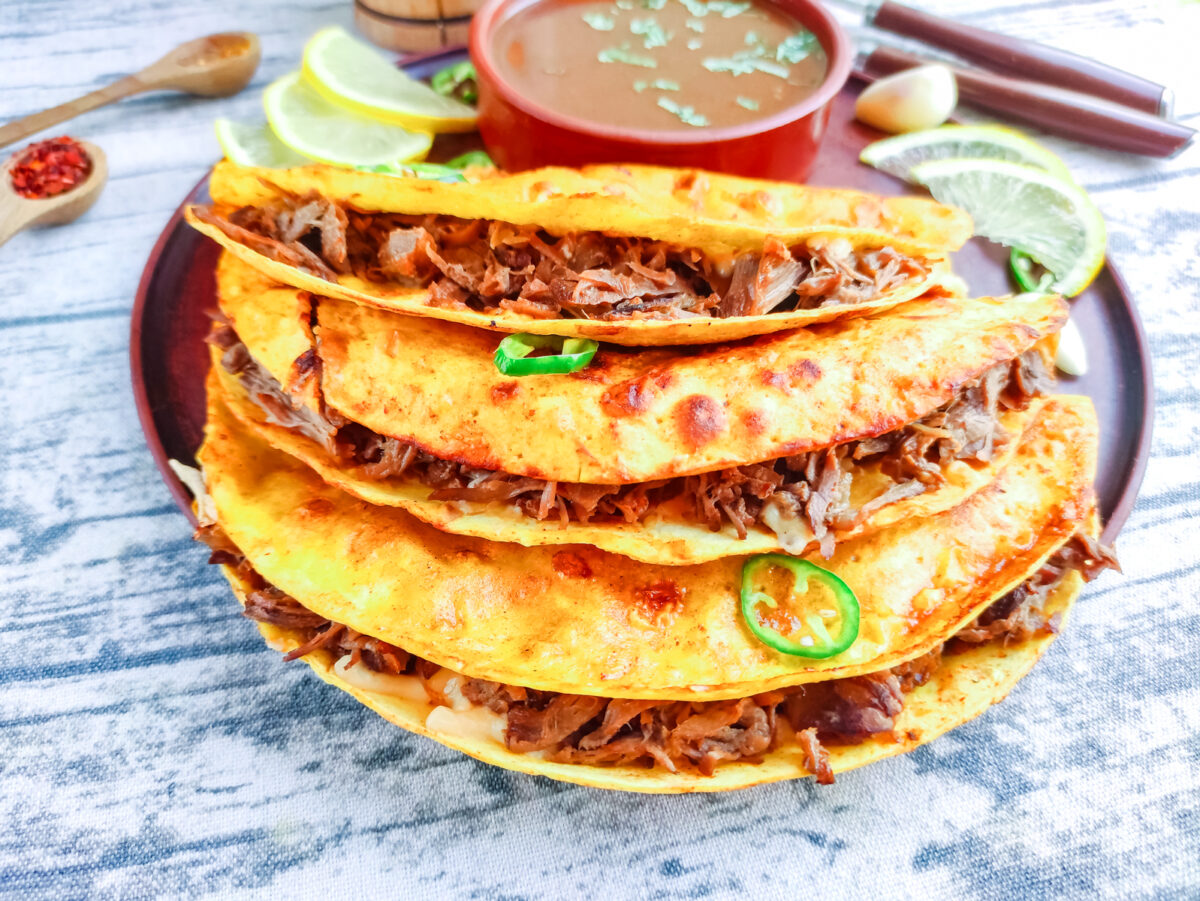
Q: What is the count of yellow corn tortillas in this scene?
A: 3